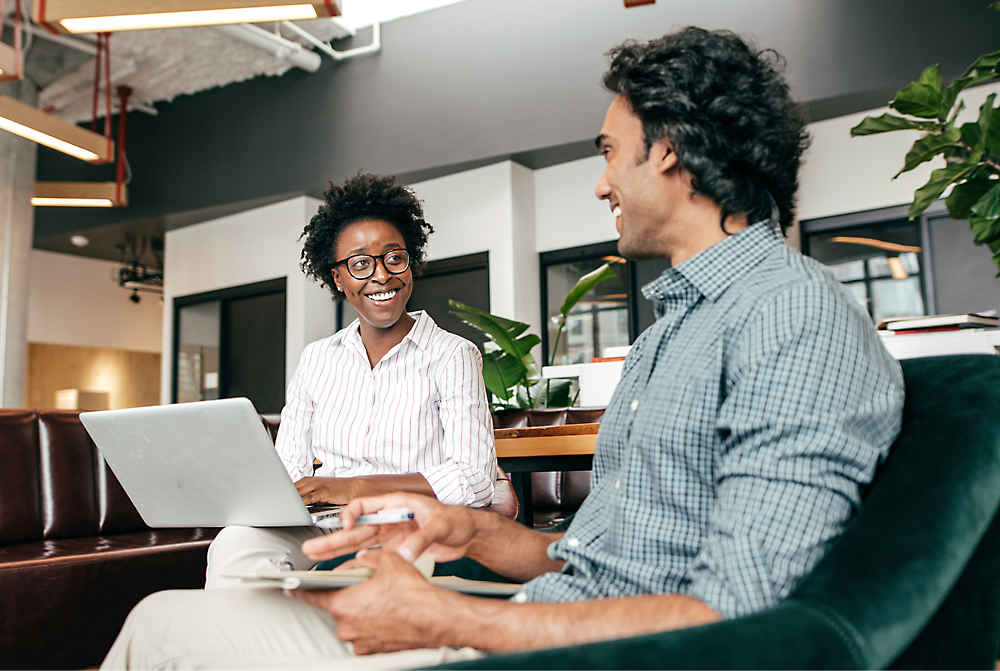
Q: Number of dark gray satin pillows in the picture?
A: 0